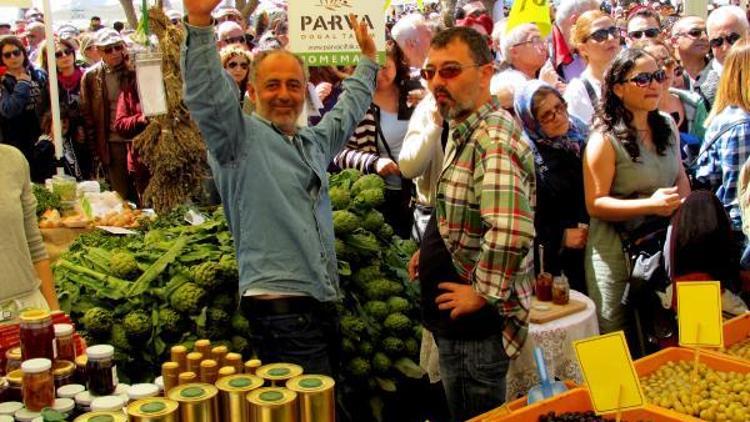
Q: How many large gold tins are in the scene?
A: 7